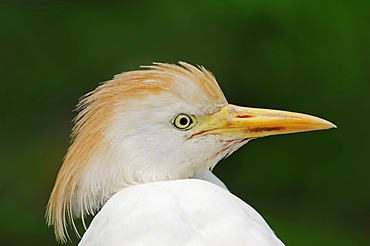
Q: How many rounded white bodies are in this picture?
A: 1